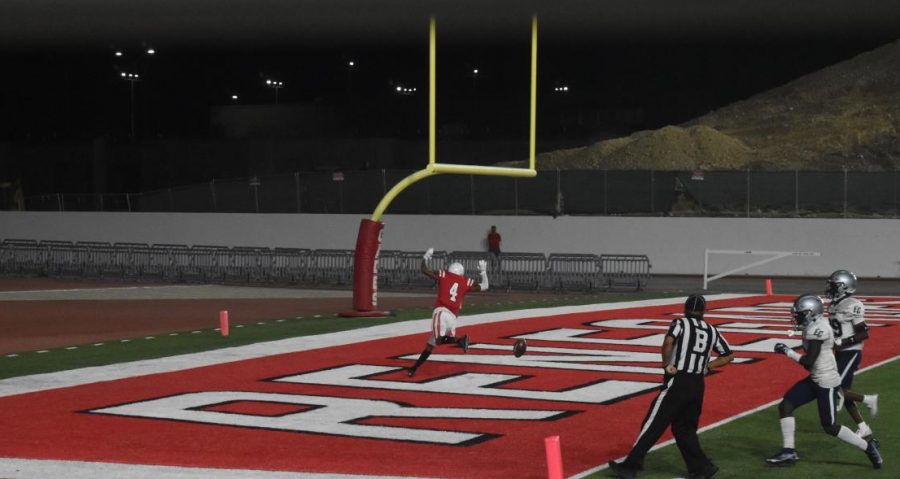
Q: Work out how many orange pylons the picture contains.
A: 3